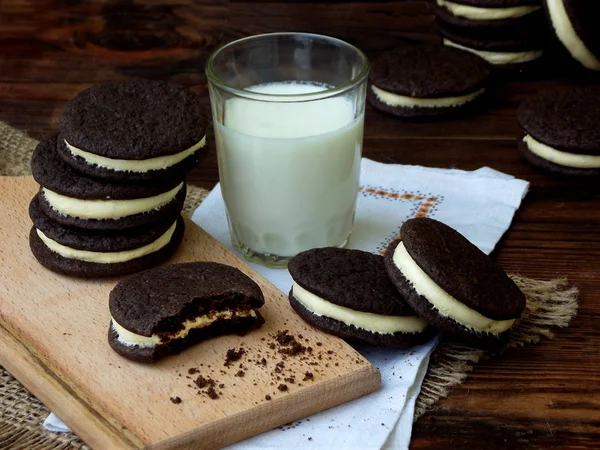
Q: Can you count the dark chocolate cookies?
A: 11